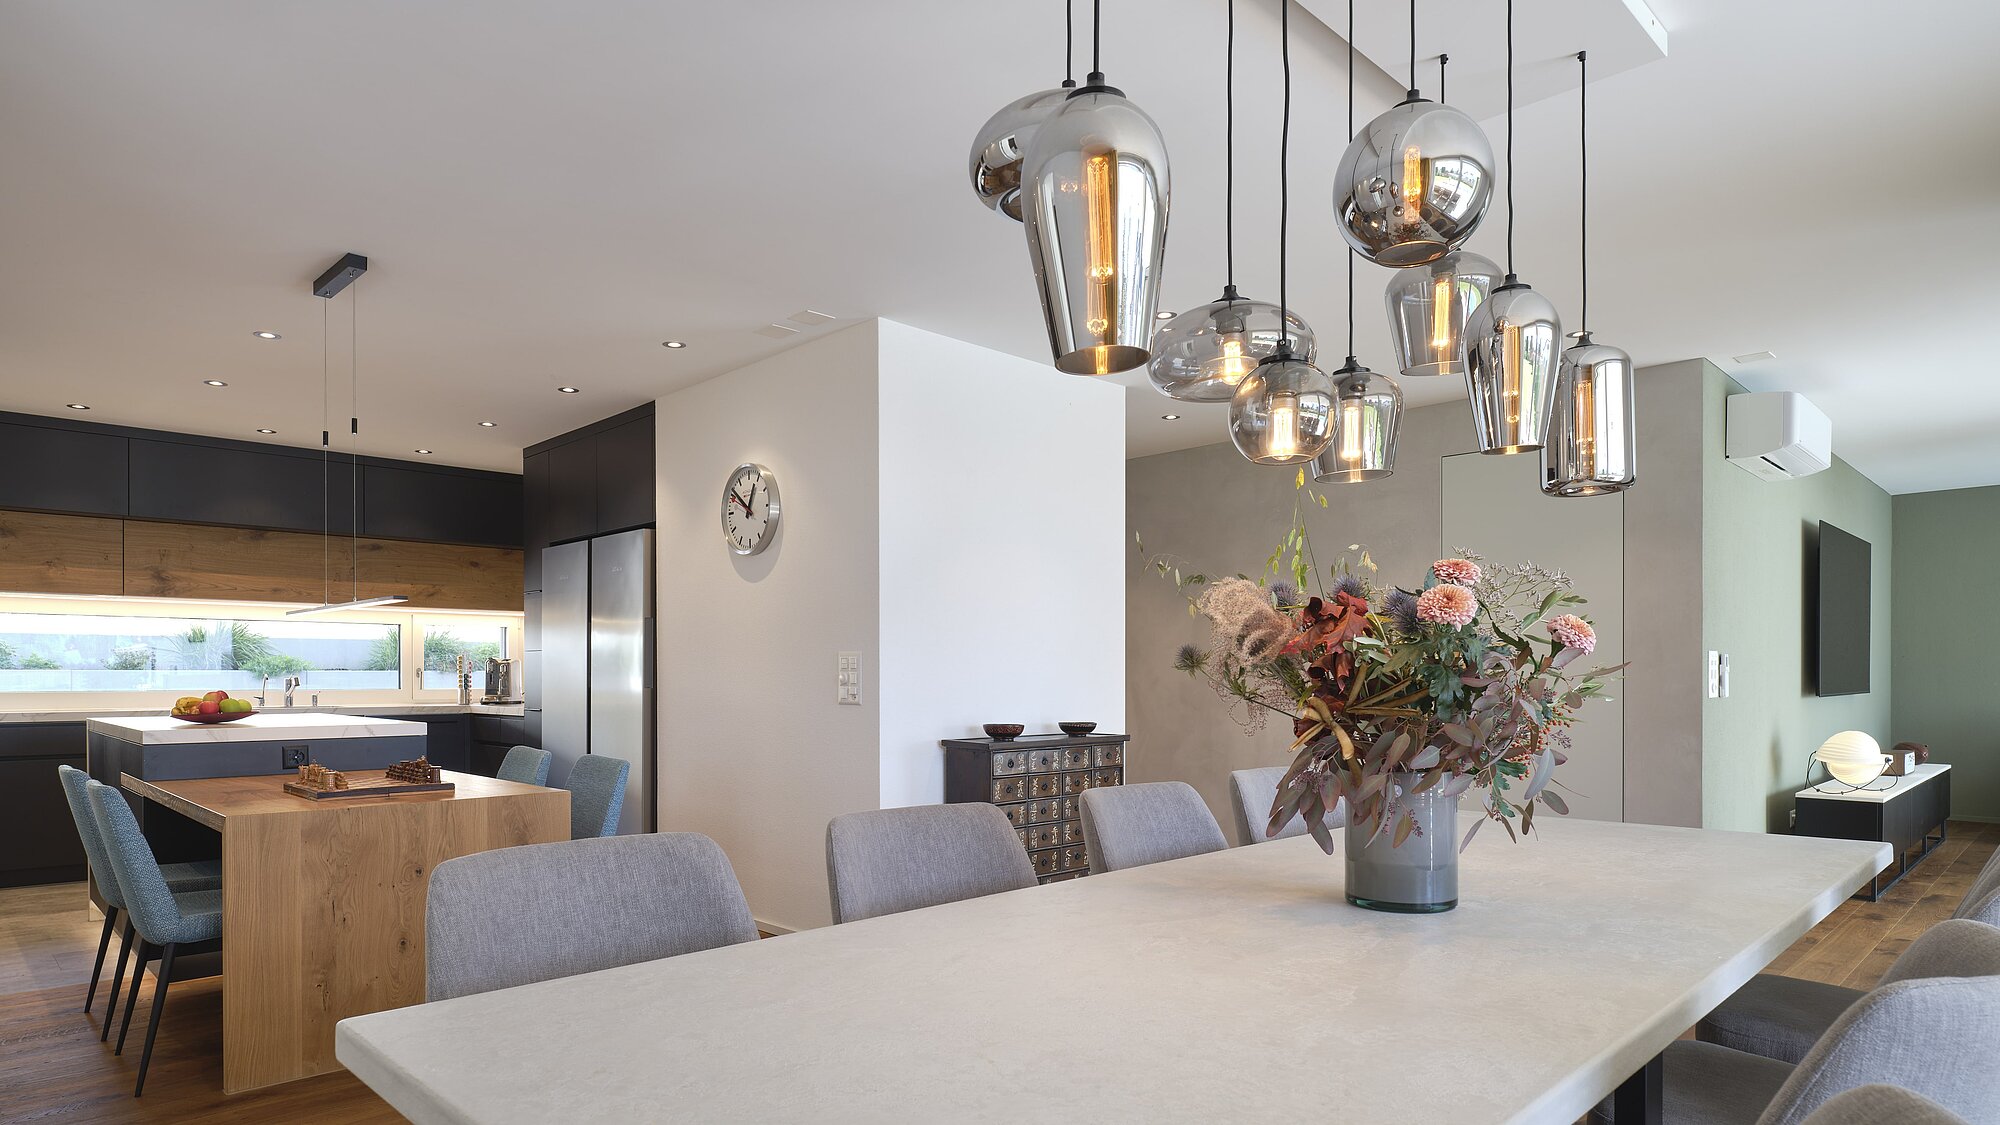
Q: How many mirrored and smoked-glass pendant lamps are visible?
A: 9